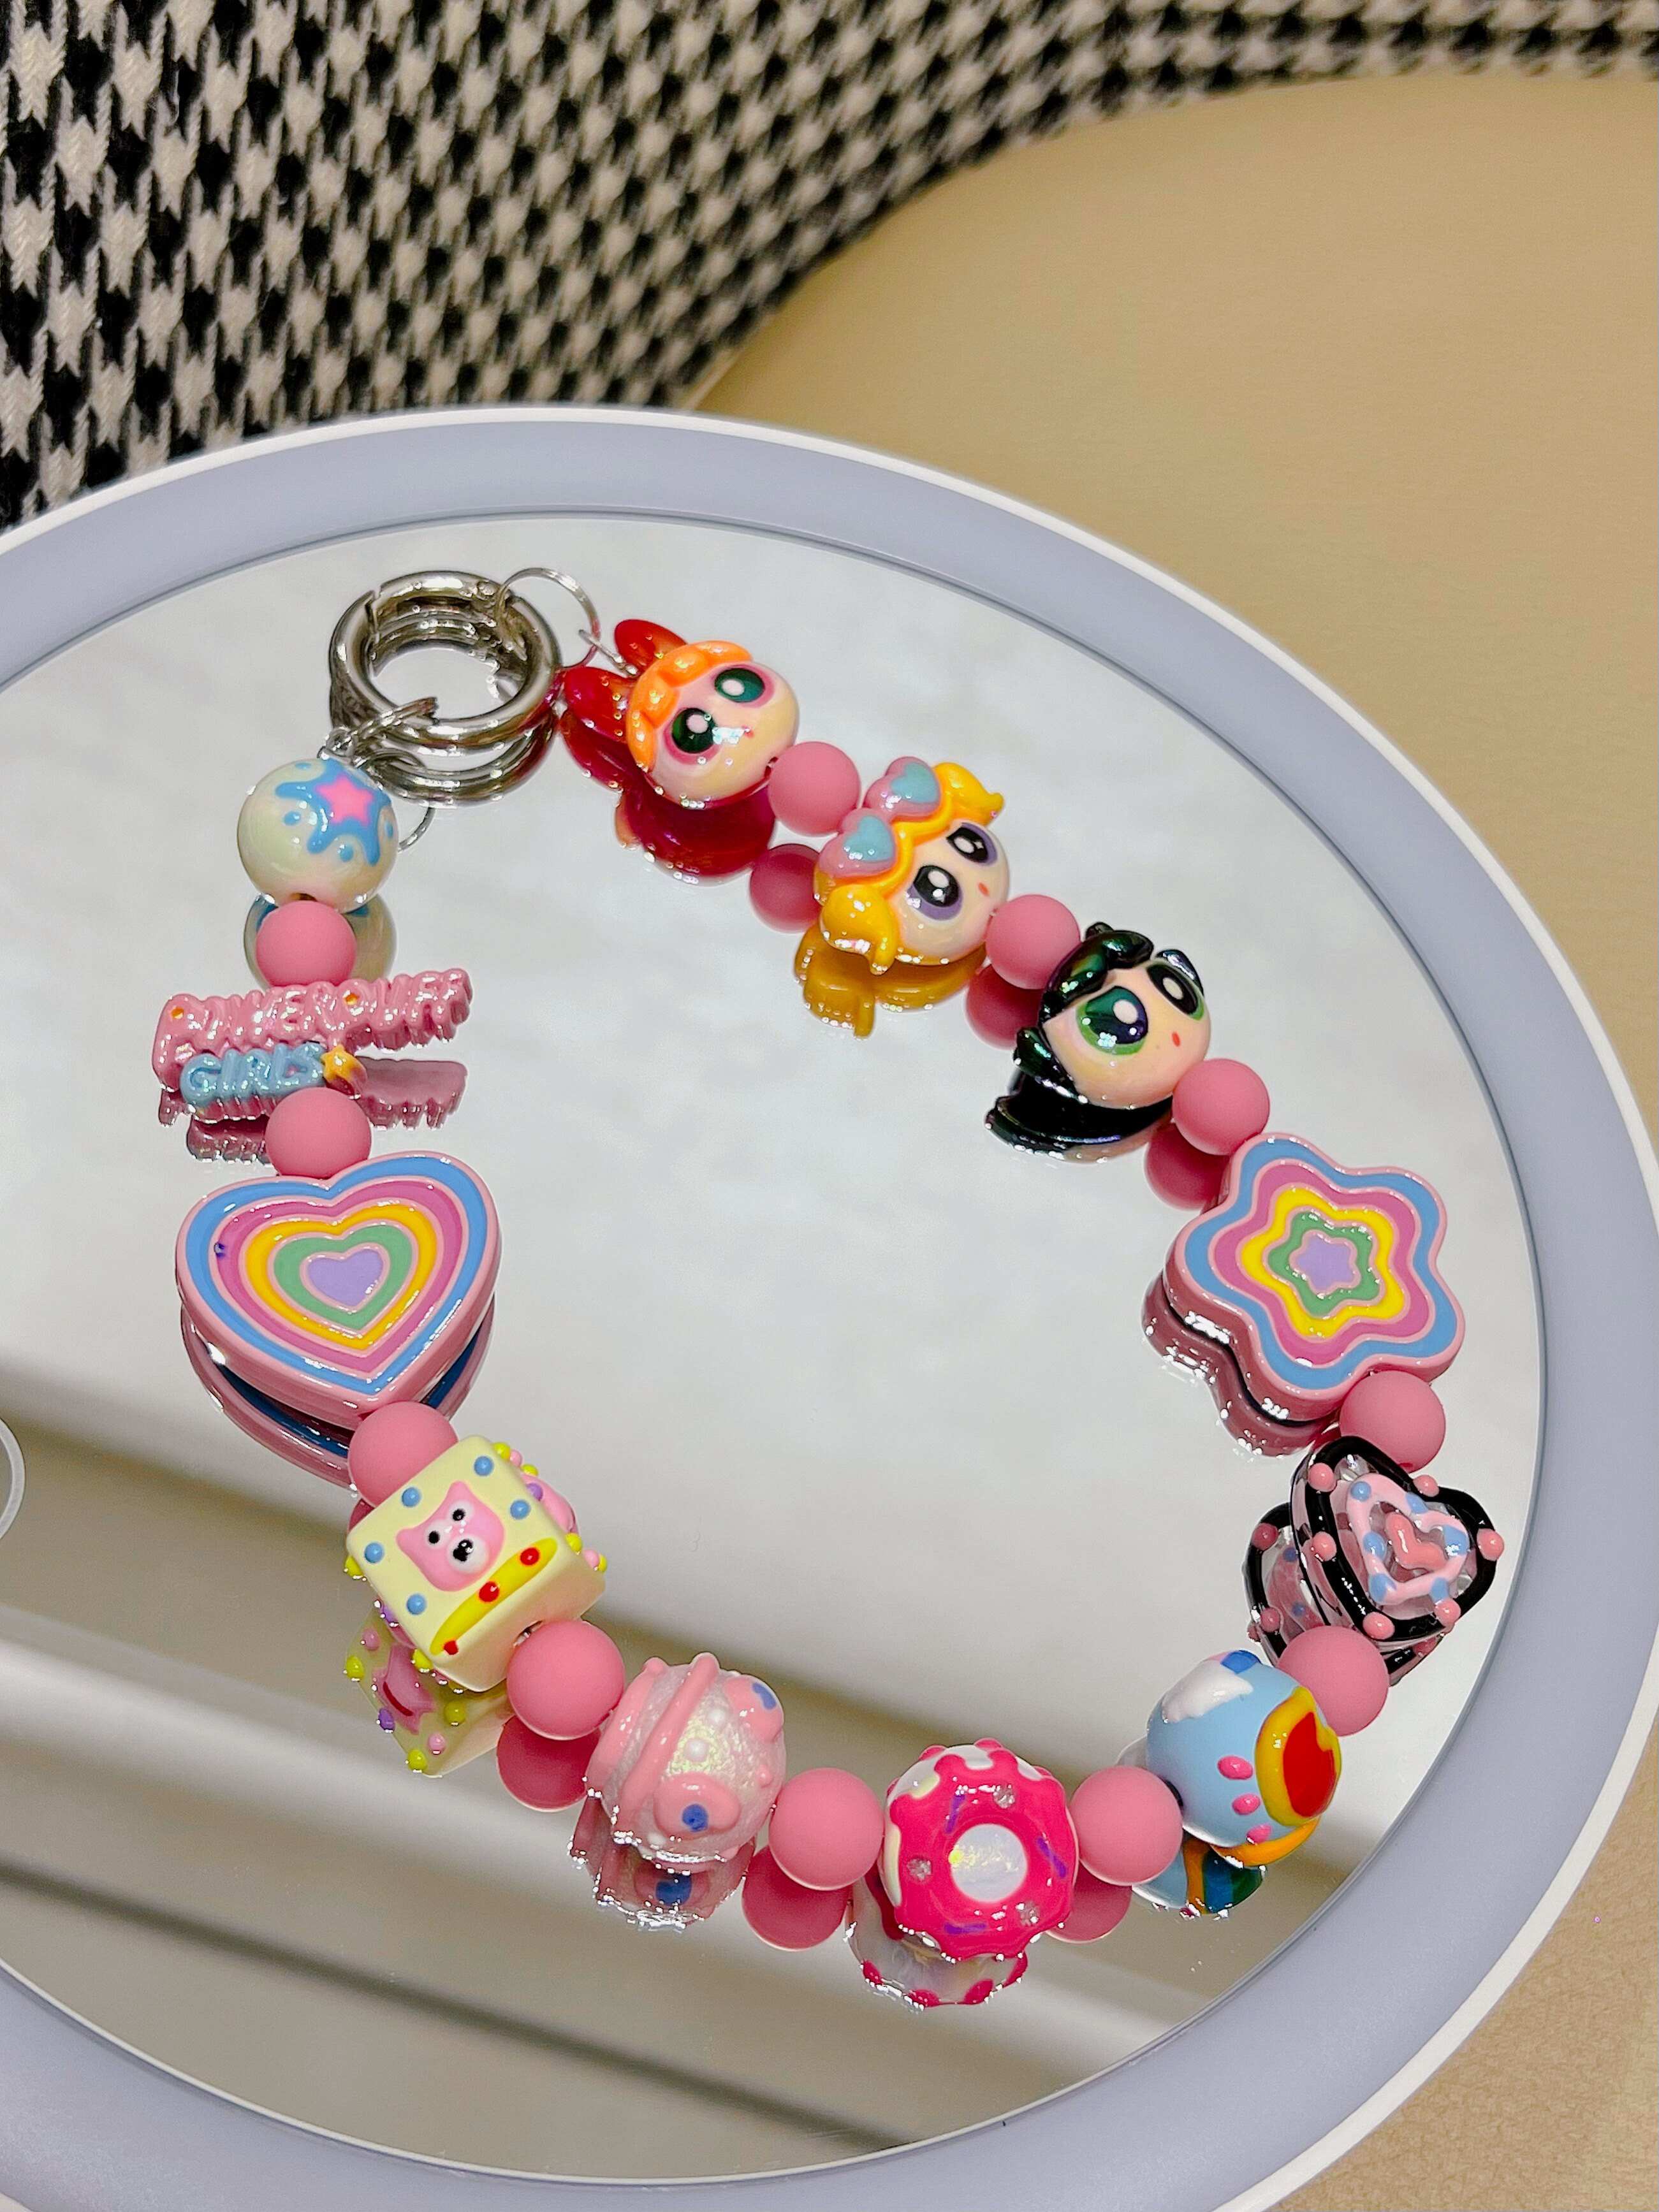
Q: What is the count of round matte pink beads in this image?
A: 11